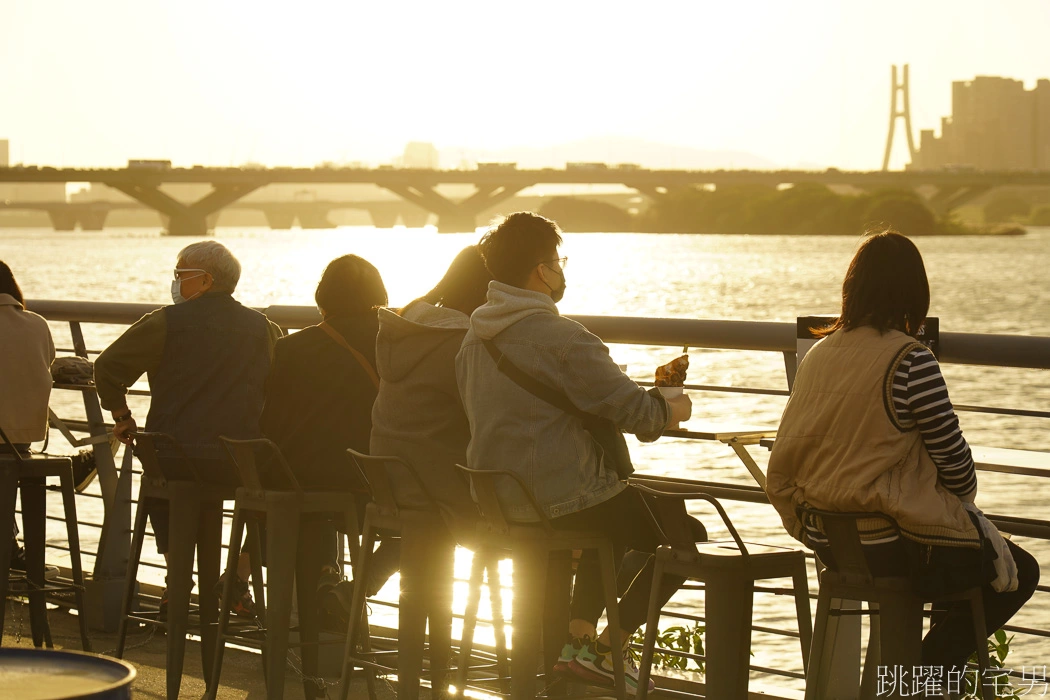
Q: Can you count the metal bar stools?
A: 7